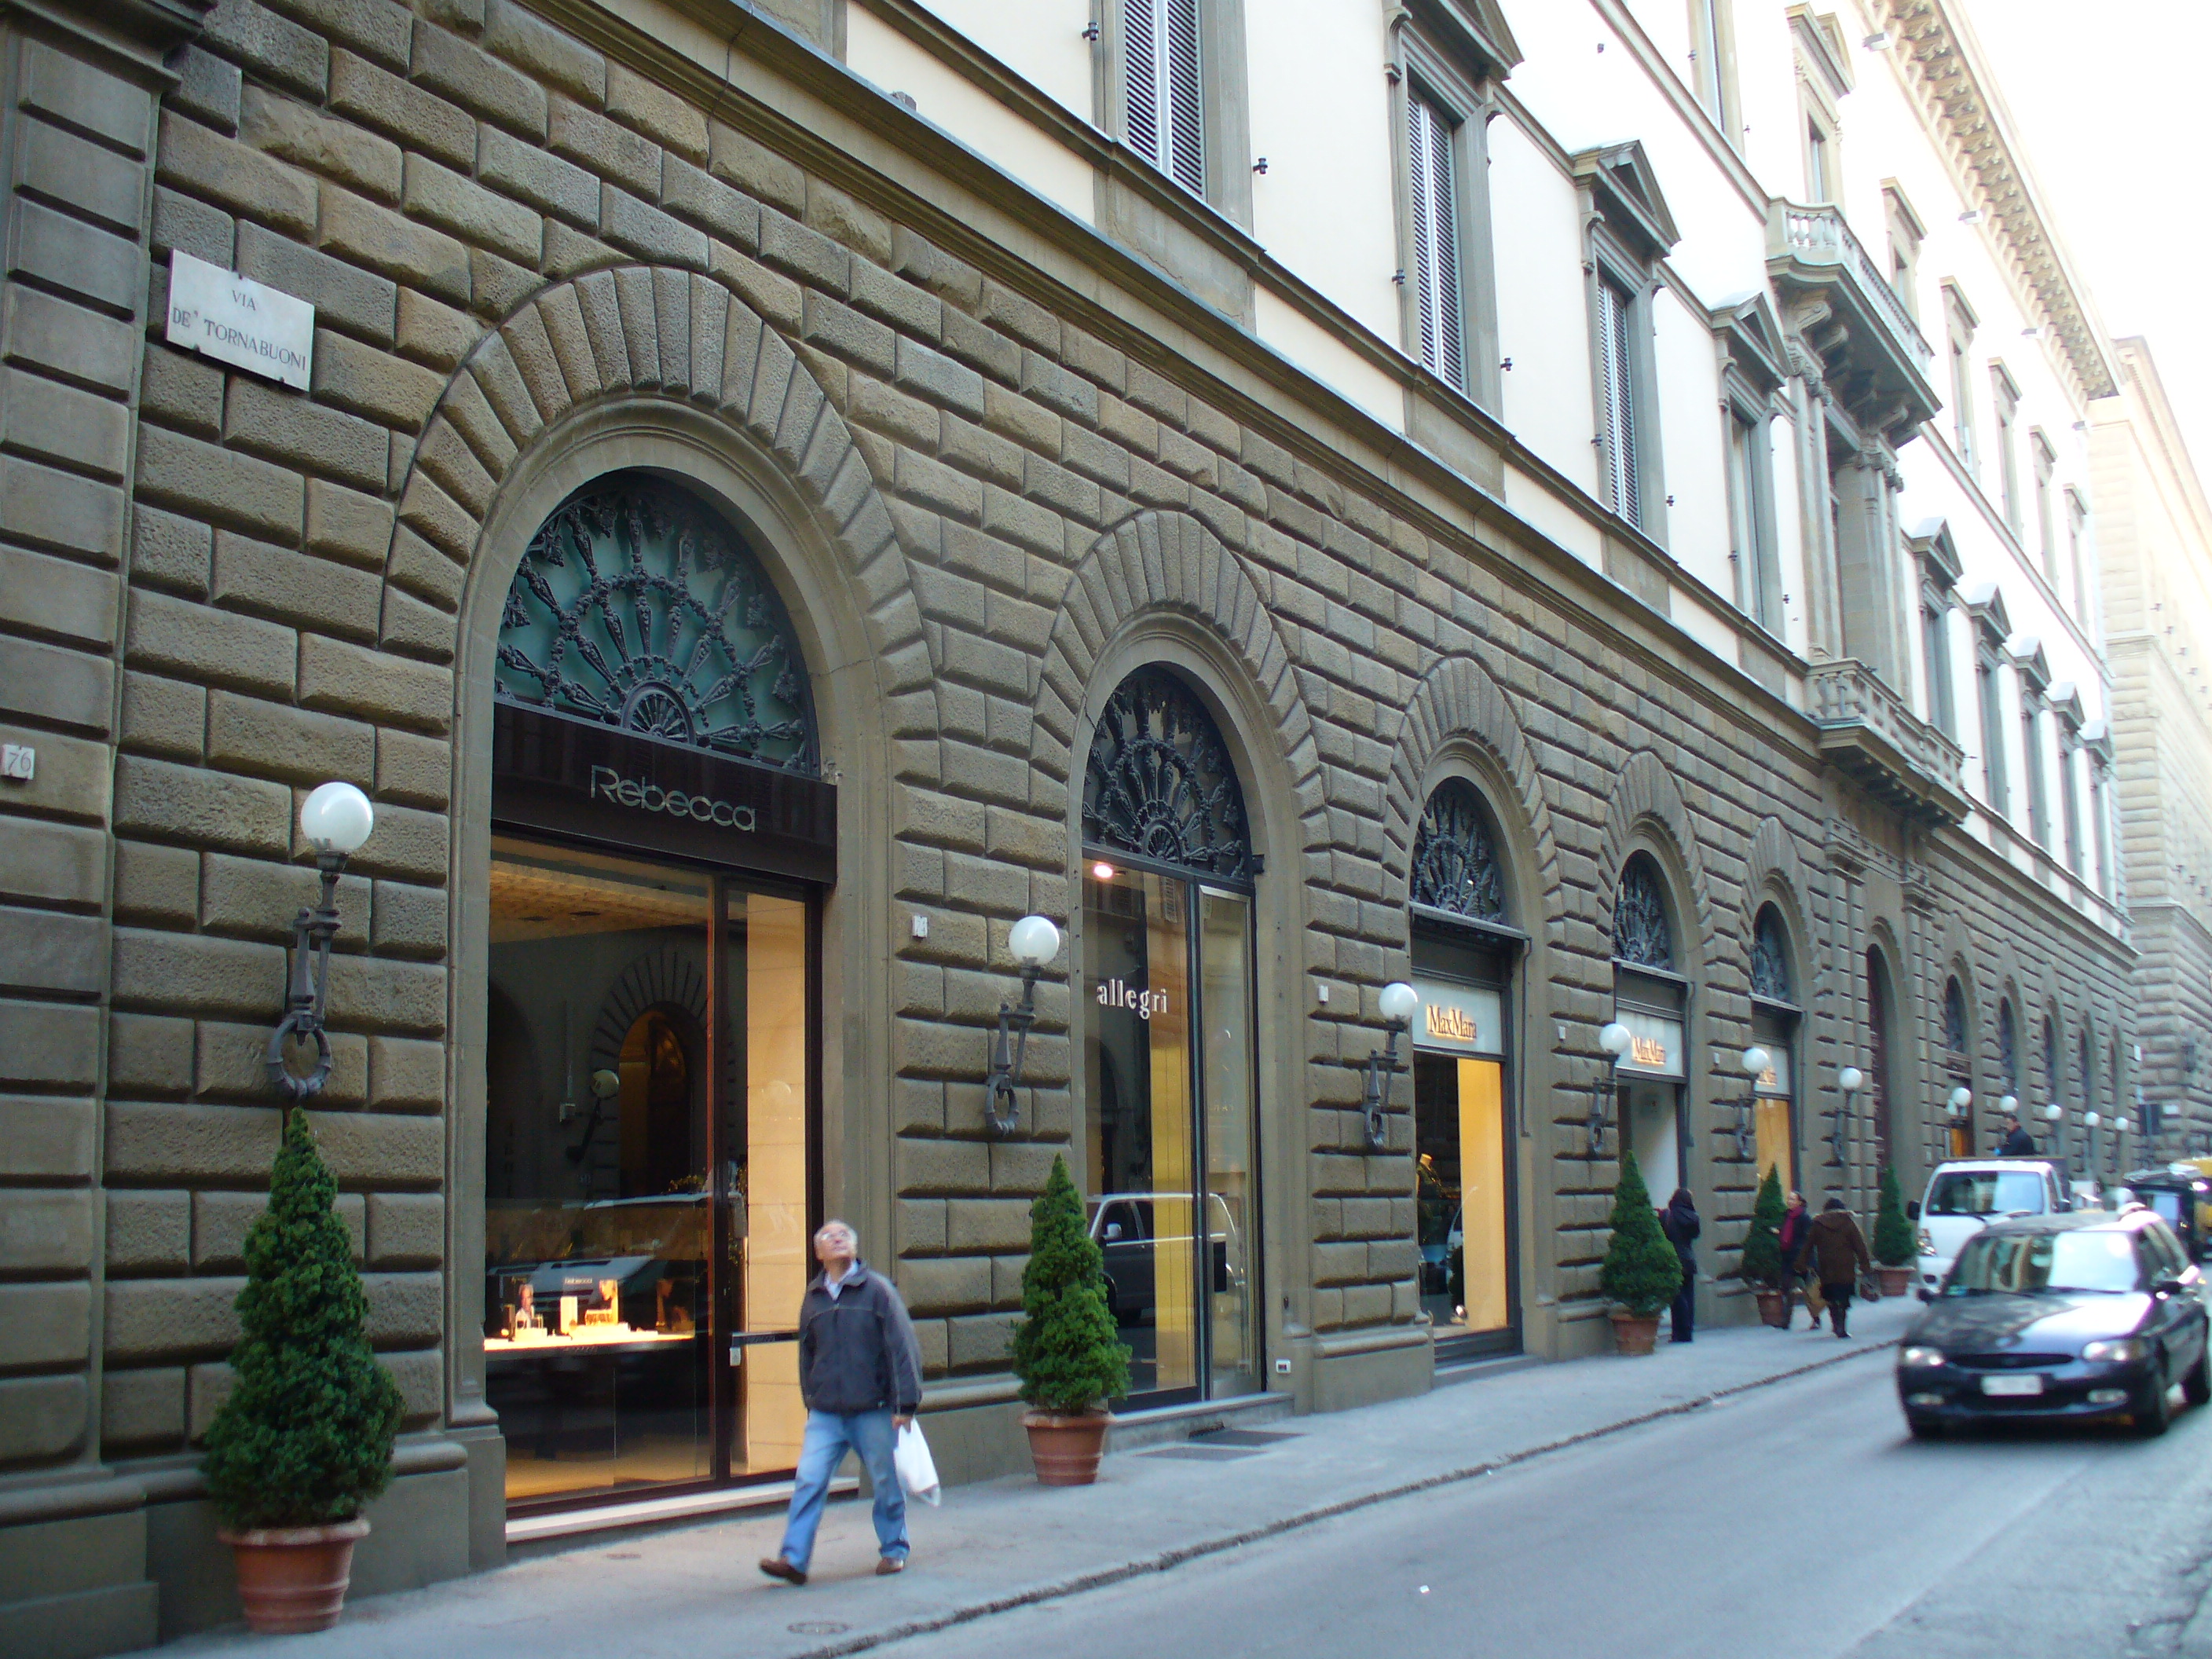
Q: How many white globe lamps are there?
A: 11